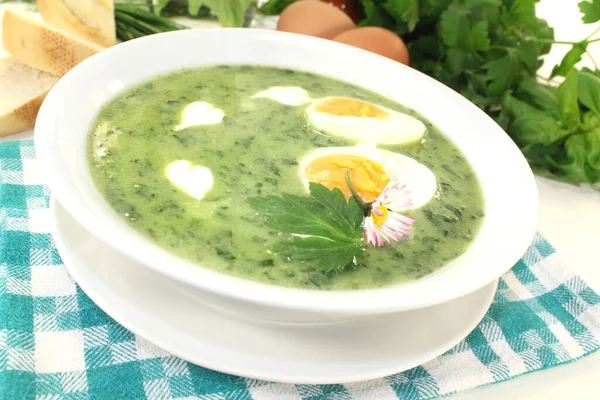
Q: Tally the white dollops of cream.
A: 3